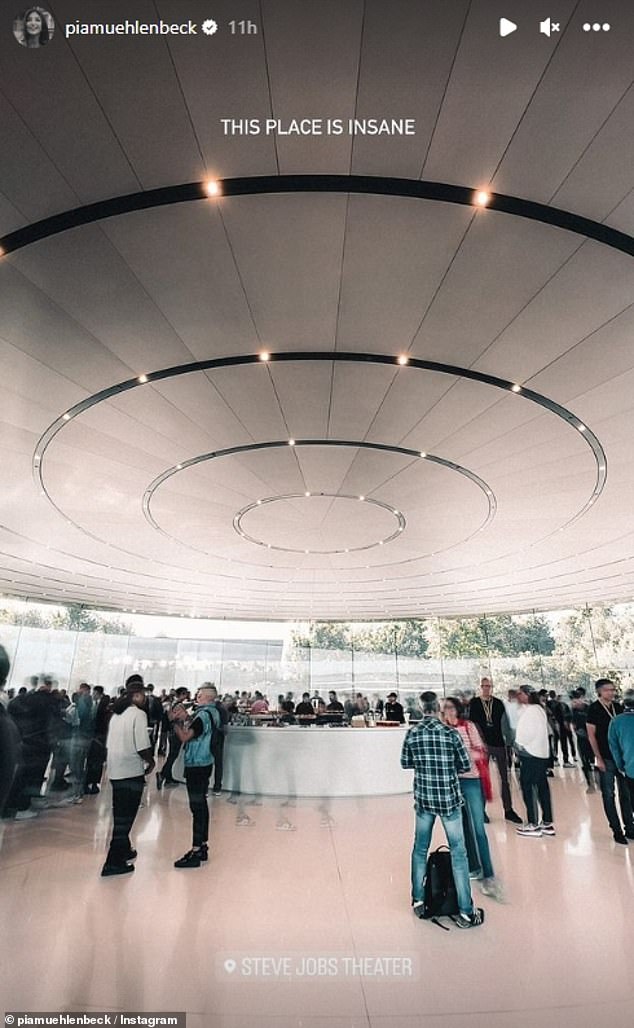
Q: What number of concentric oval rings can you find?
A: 4